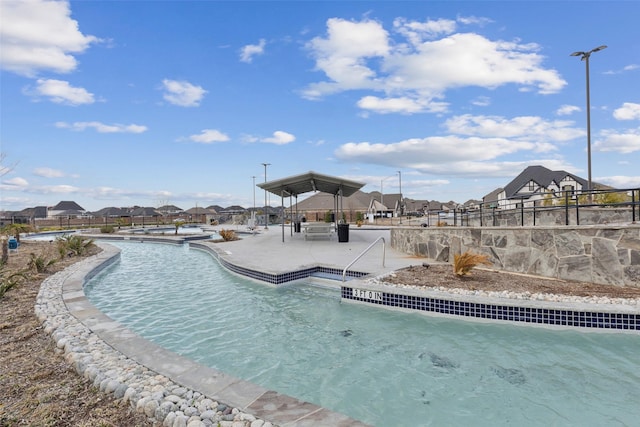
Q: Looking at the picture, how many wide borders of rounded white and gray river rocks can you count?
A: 1